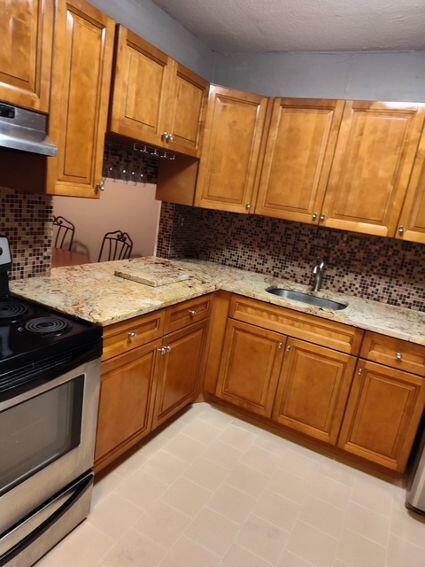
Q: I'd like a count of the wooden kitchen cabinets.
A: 13